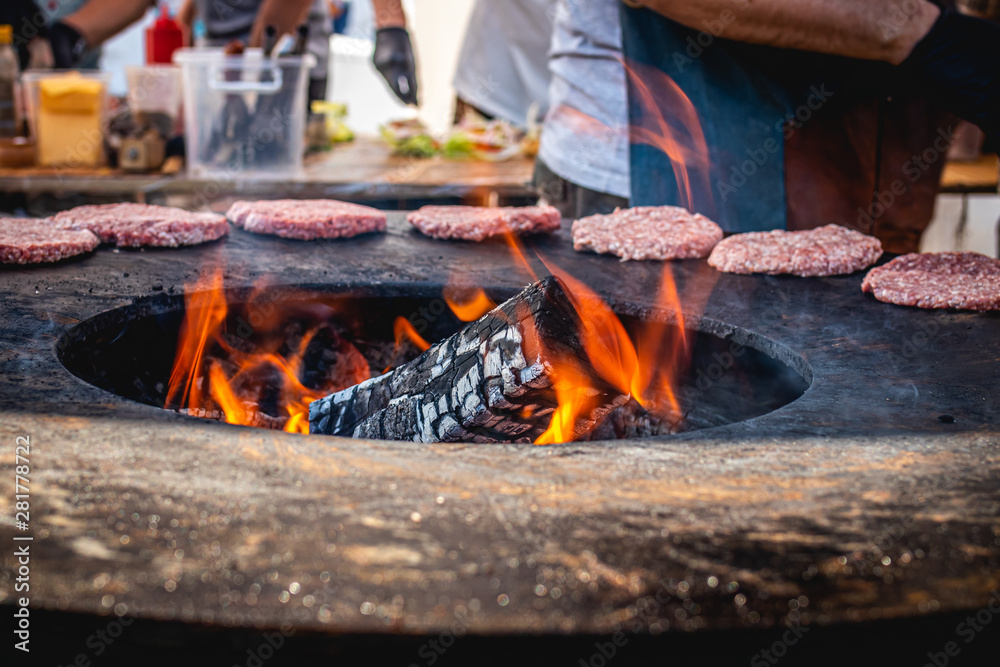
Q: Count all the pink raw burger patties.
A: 7